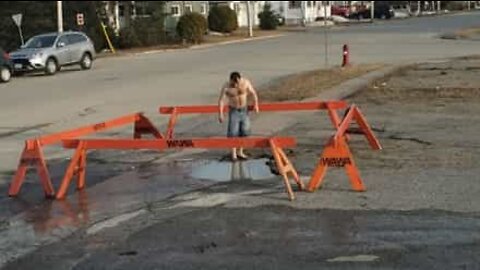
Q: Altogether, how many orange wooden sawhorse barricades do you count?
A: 4